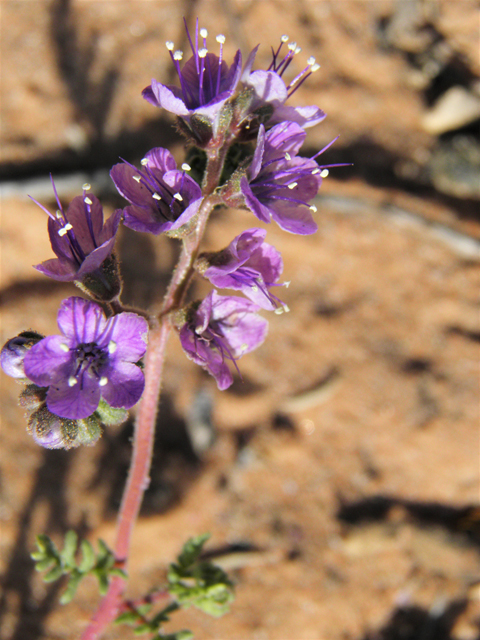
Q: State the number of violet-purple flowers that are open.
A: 8